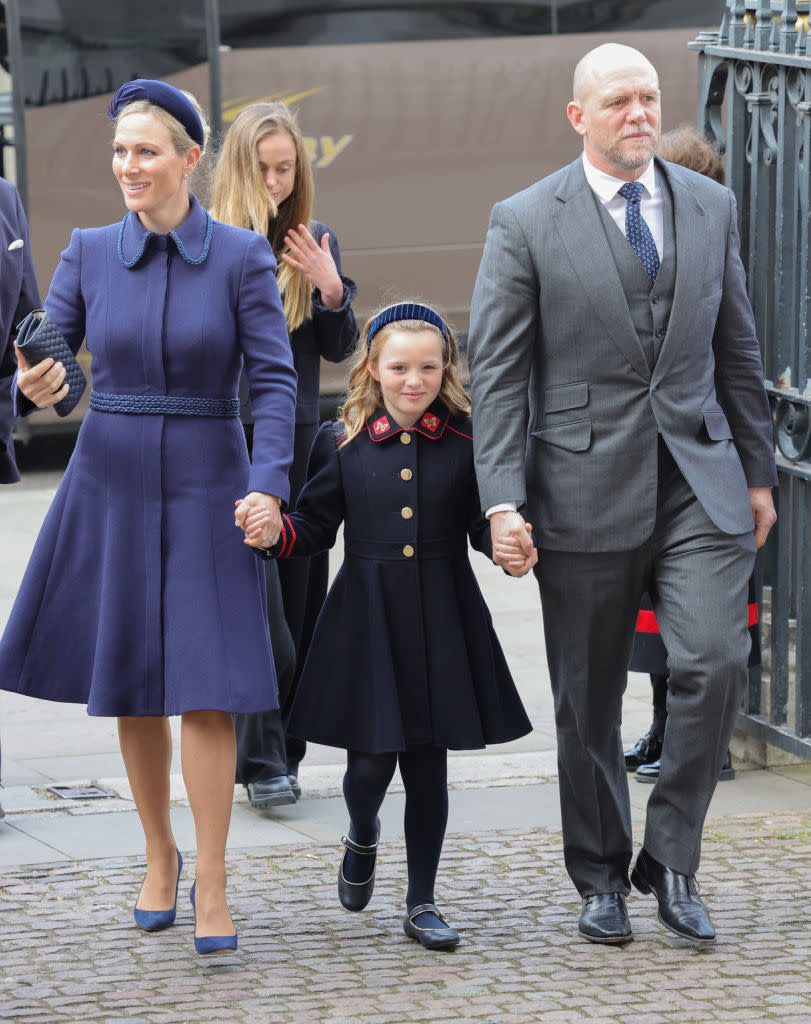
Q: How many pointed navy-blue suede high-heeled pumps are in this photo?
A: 2